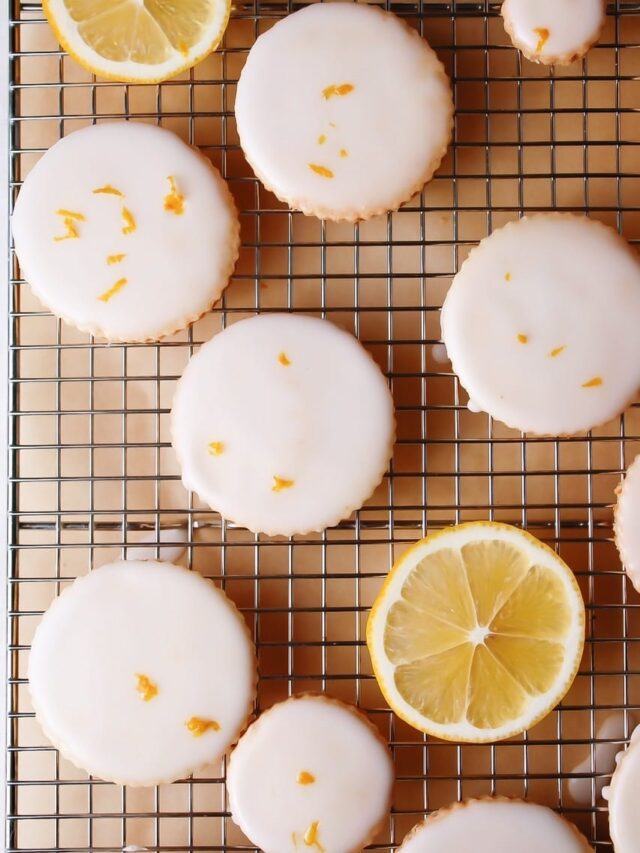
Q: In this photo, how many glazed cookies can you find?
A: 10